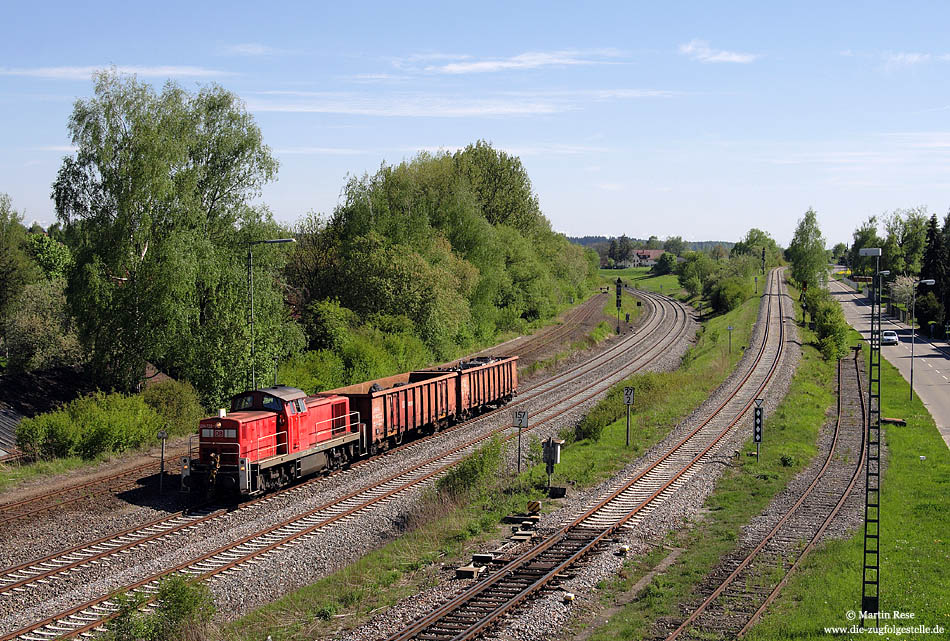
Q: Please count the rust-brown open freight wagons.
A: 2